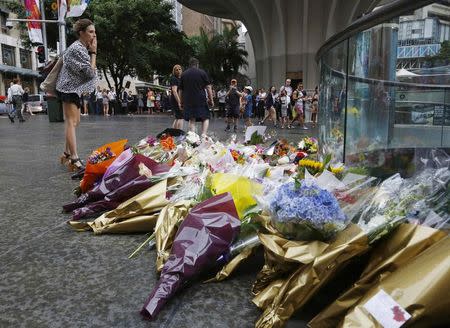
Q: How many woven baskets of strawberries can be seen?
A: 0